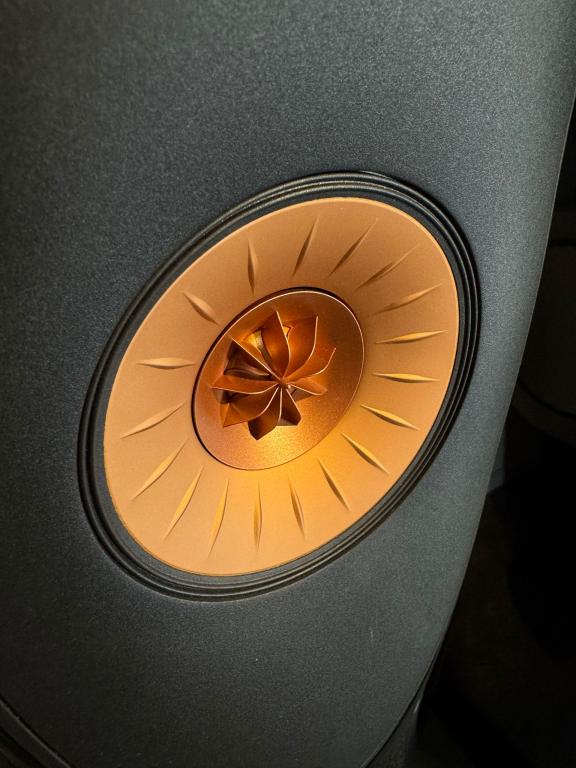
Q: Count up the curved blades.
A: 9